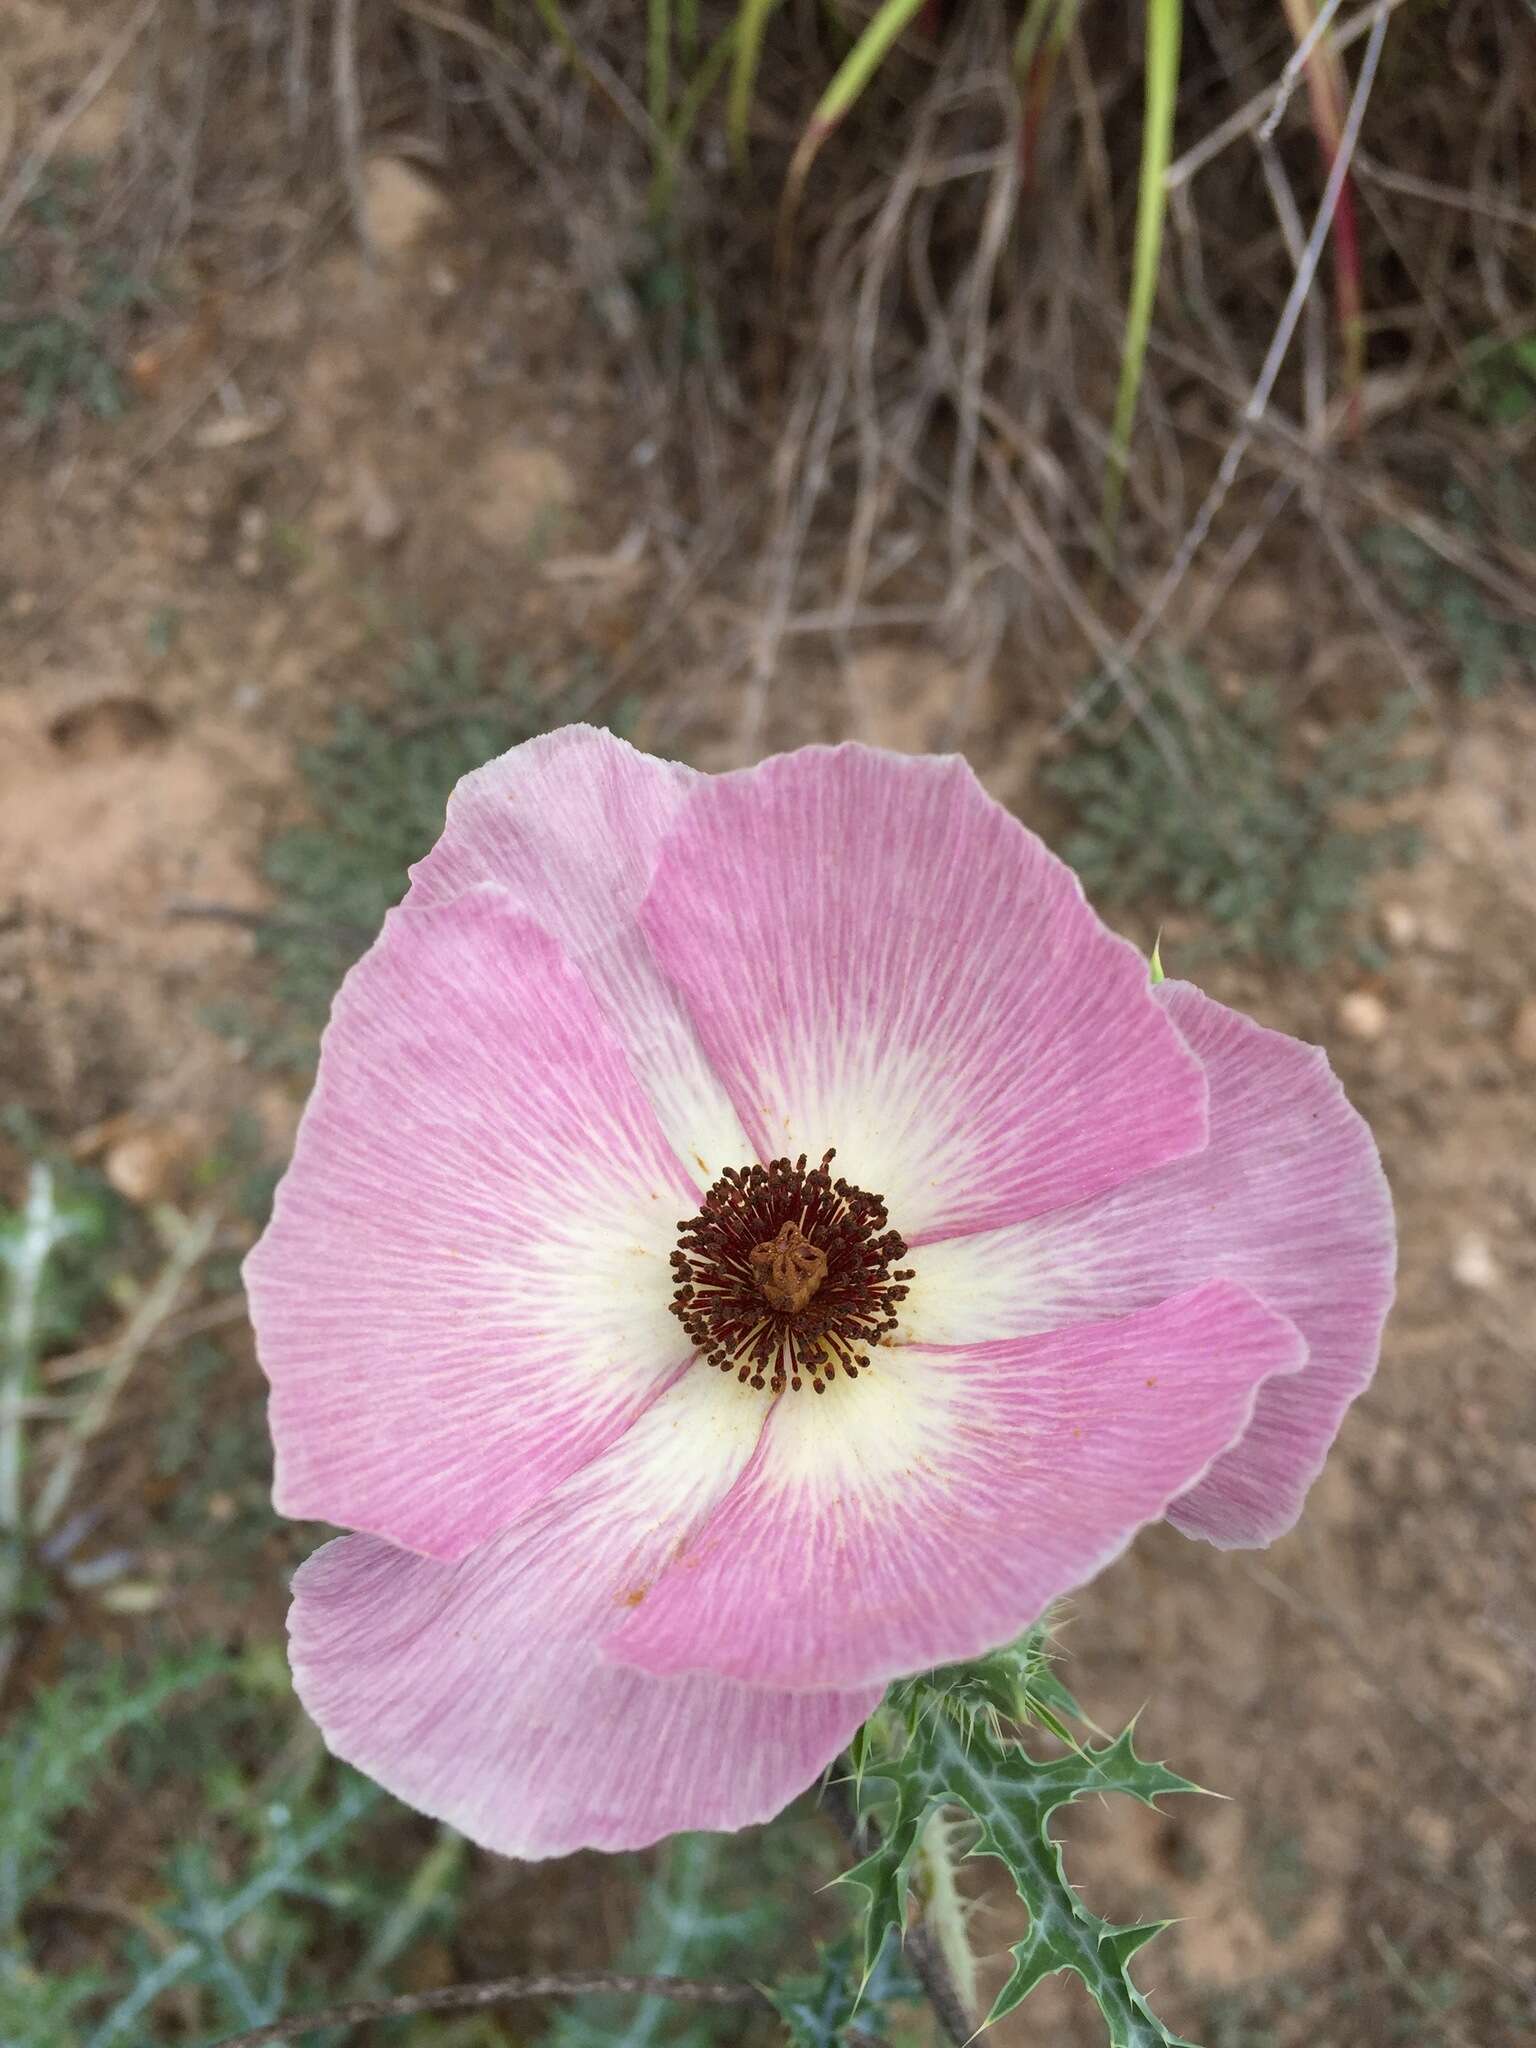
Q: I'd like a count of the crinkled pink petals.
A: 6